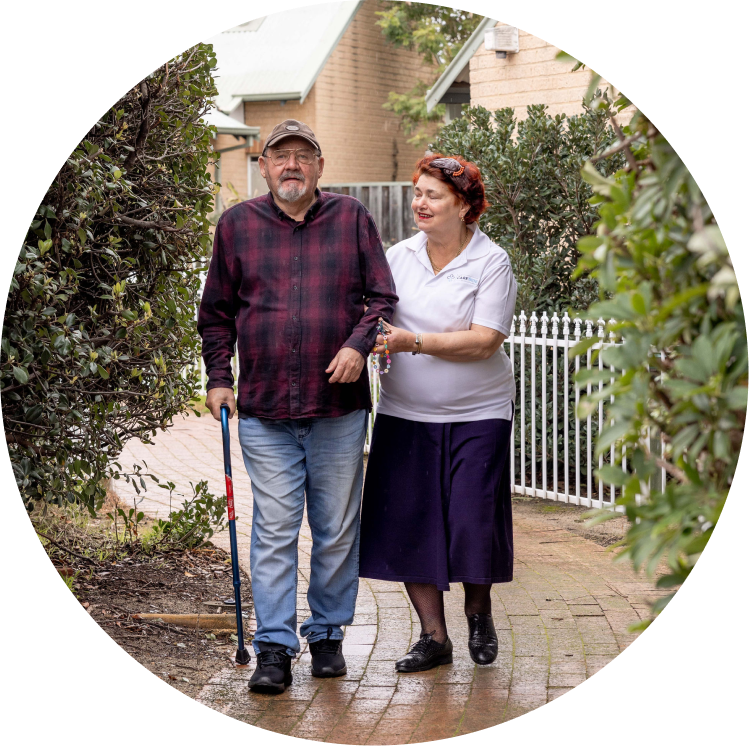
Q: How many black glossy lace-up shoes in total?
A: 2